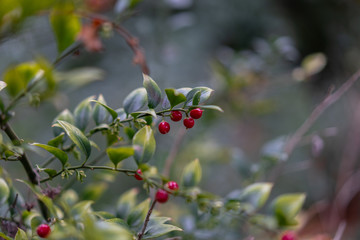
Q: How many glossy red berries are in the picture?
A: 9